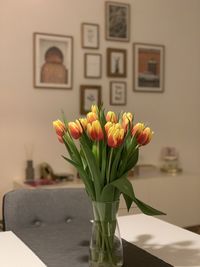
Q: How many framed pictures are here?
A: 8